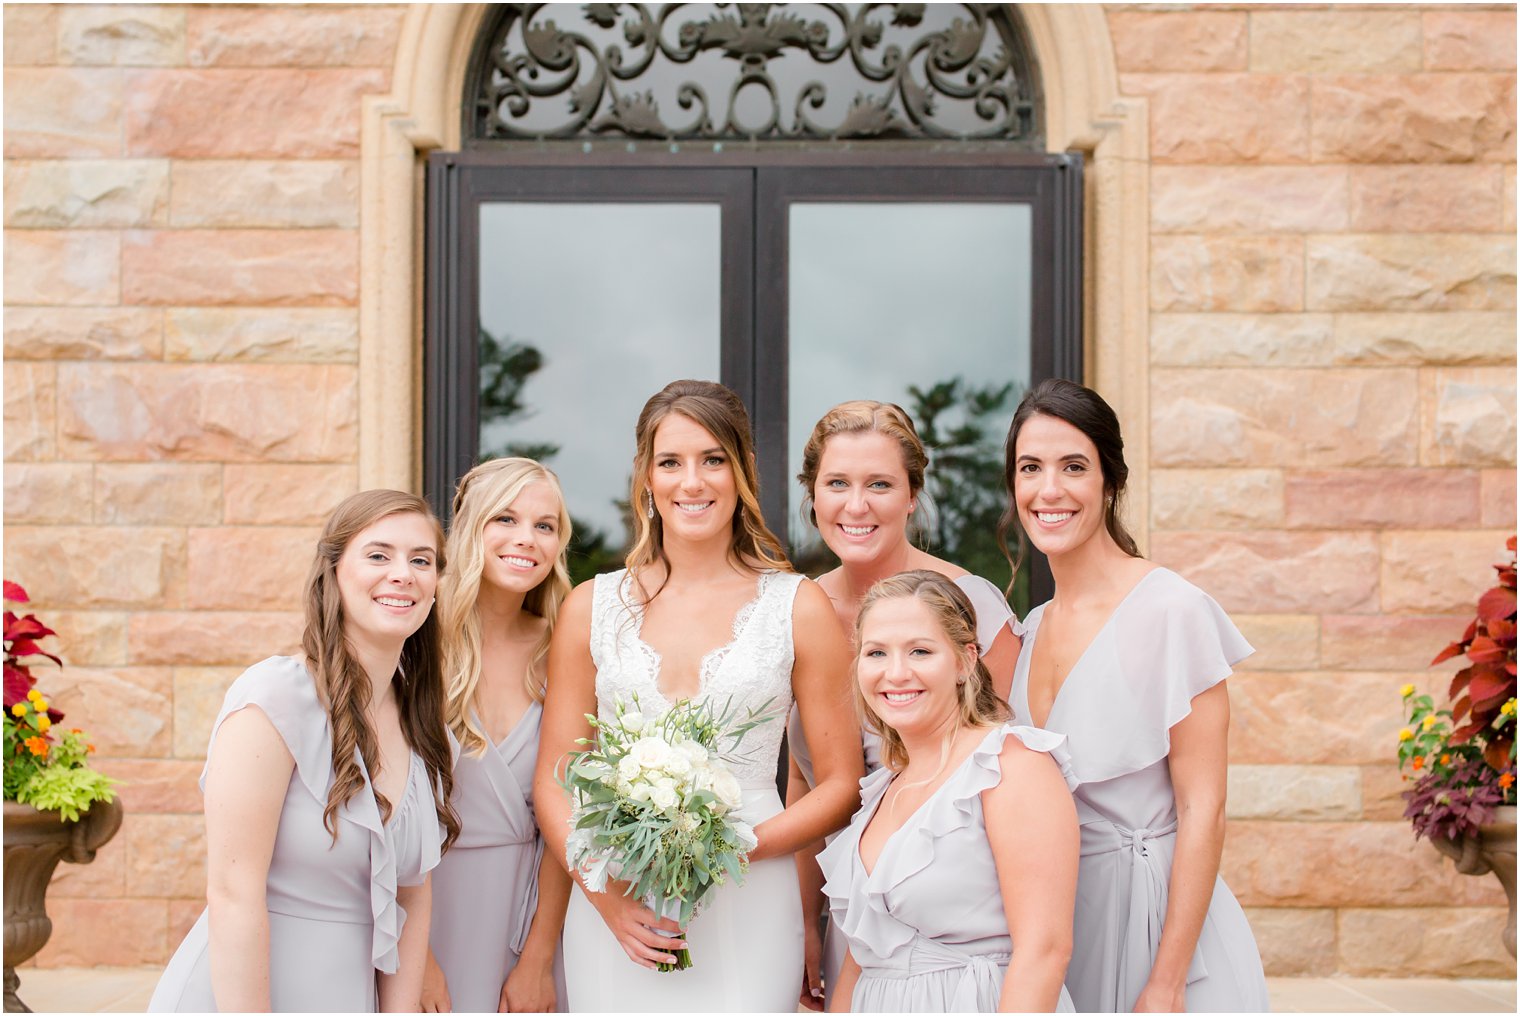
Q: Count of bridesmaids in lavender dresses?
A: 5